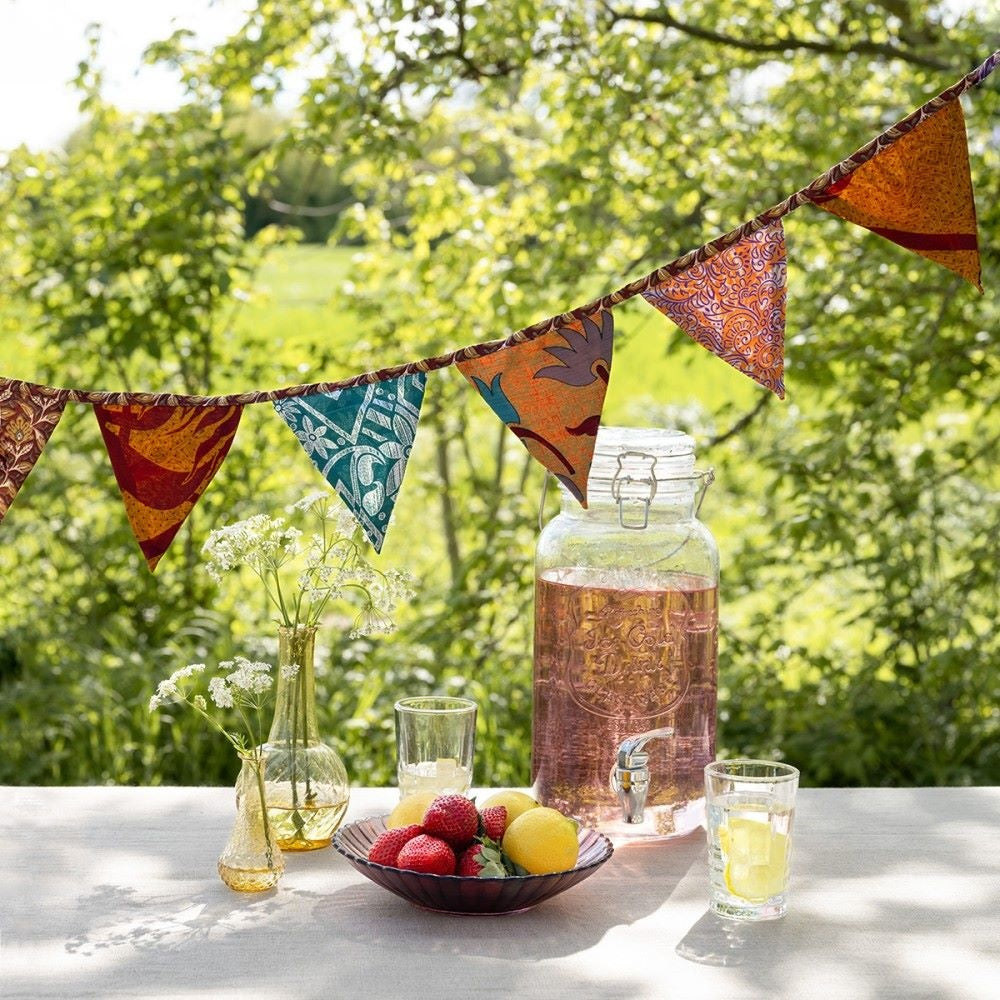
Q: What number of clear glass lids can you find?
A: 1